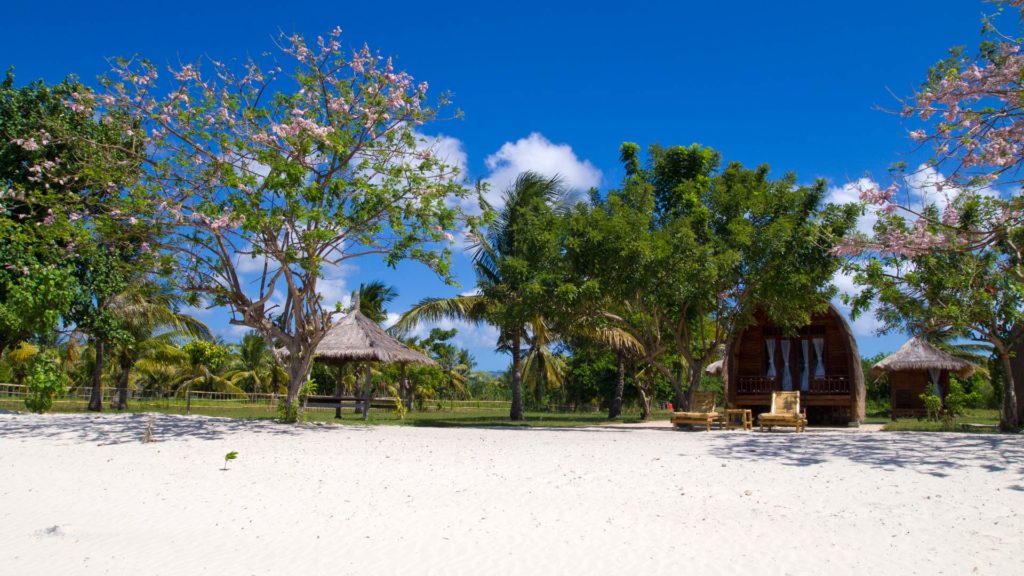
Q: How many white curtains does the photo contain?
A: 5